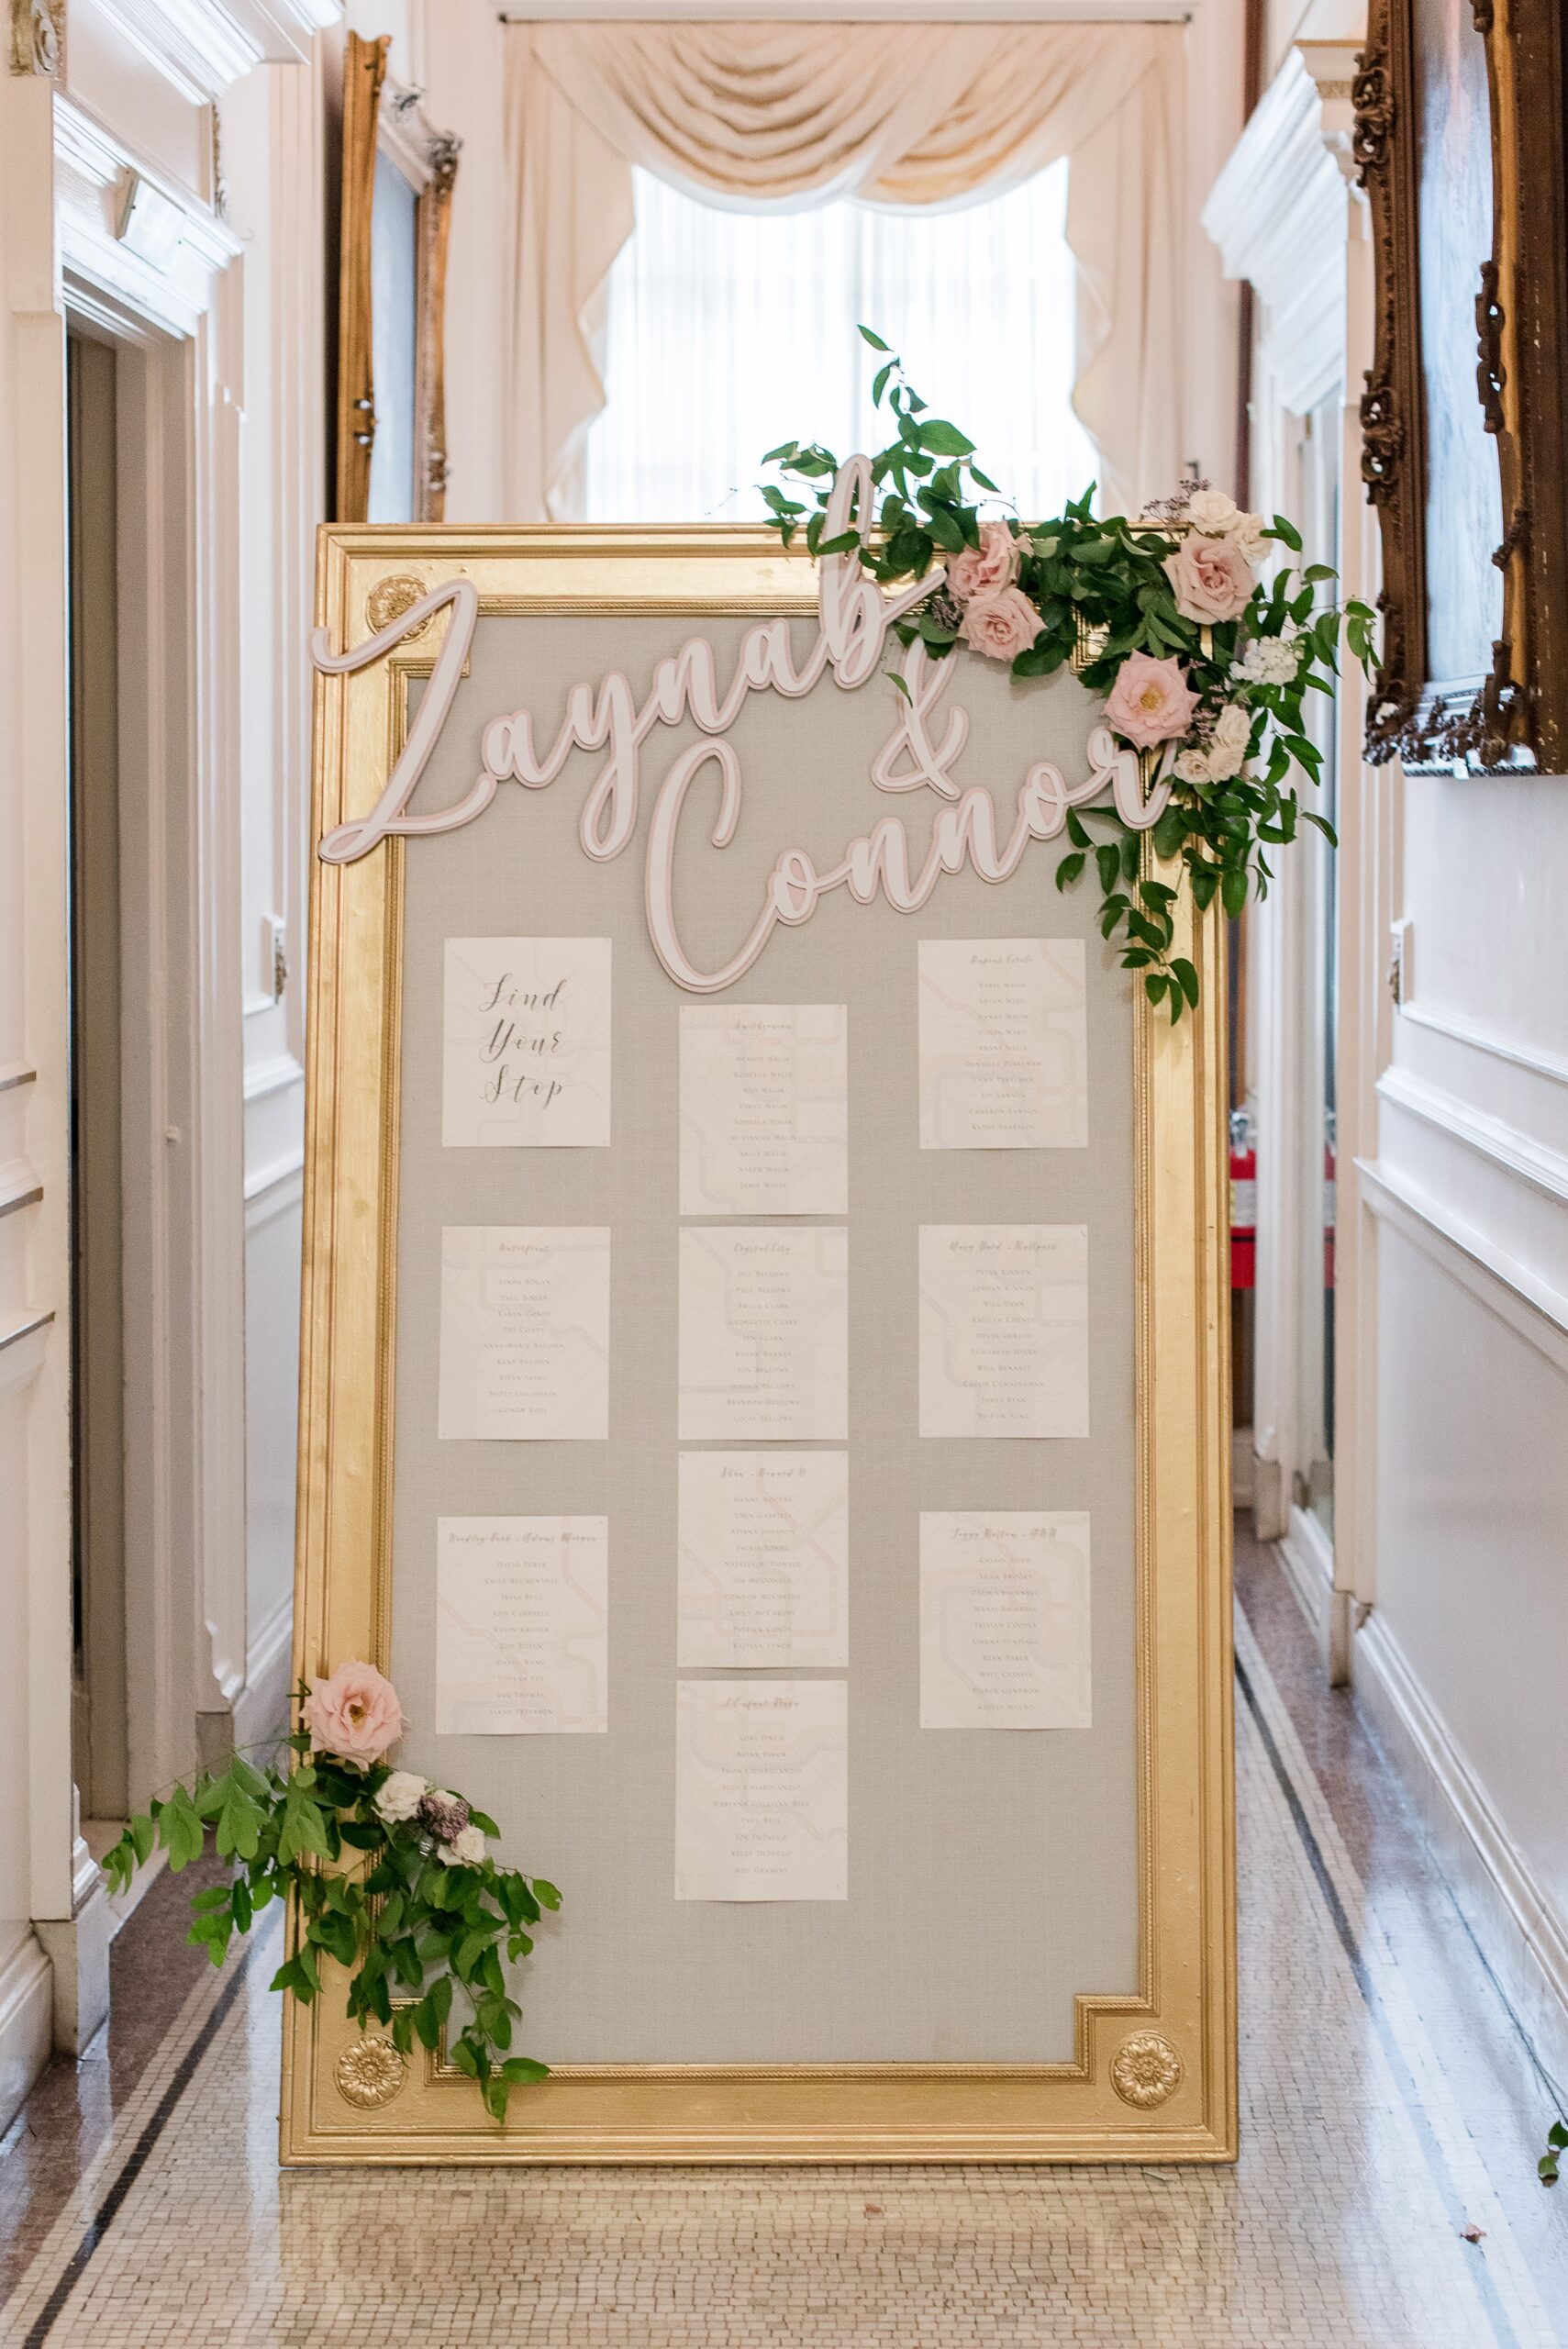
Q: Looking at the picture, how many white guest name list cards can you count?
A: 9